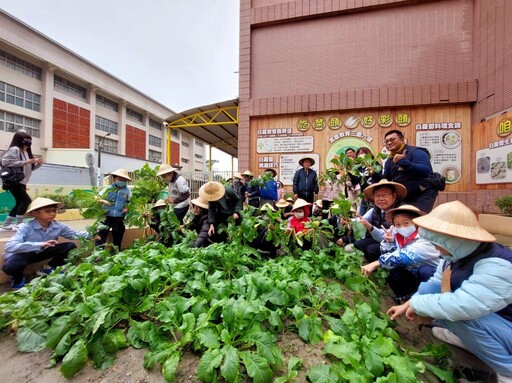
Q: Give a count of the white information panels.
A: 4